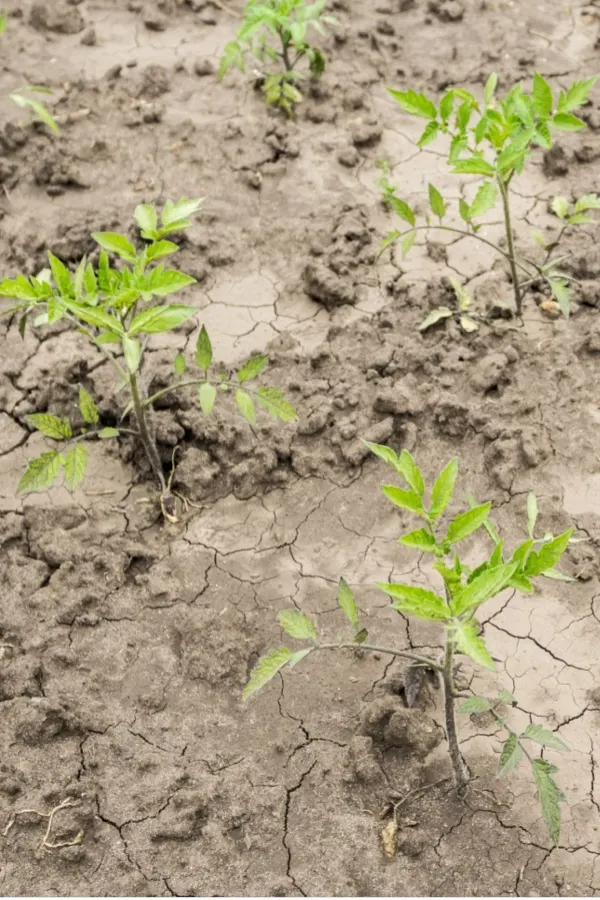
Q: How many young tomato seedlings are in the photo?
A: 4